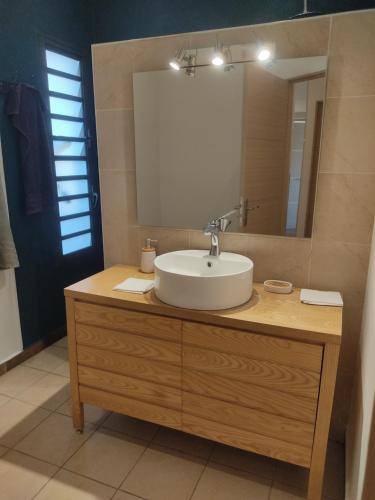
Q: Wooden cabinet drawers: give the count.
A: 2